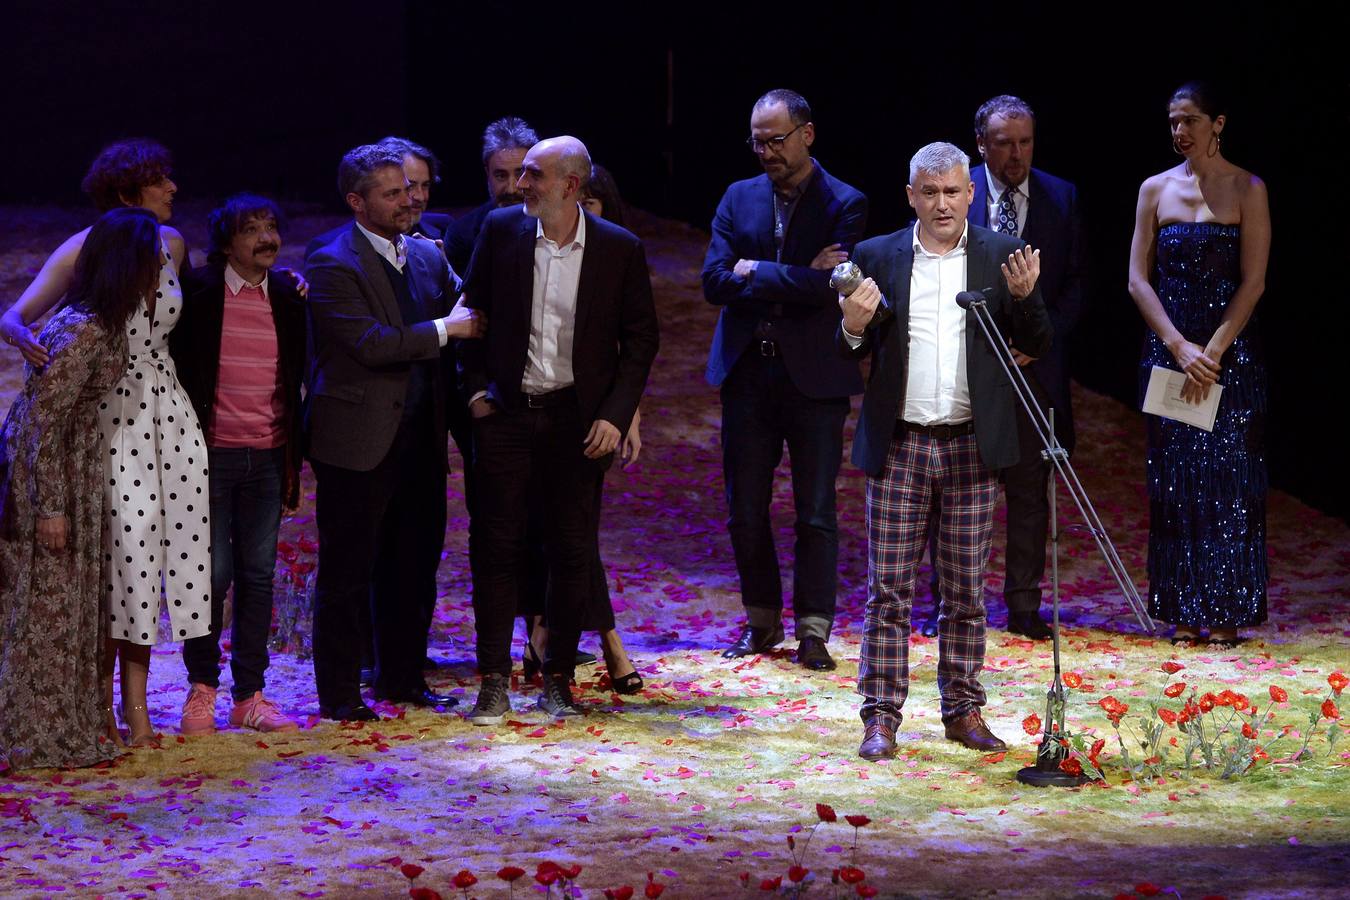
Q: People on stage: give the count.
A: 12